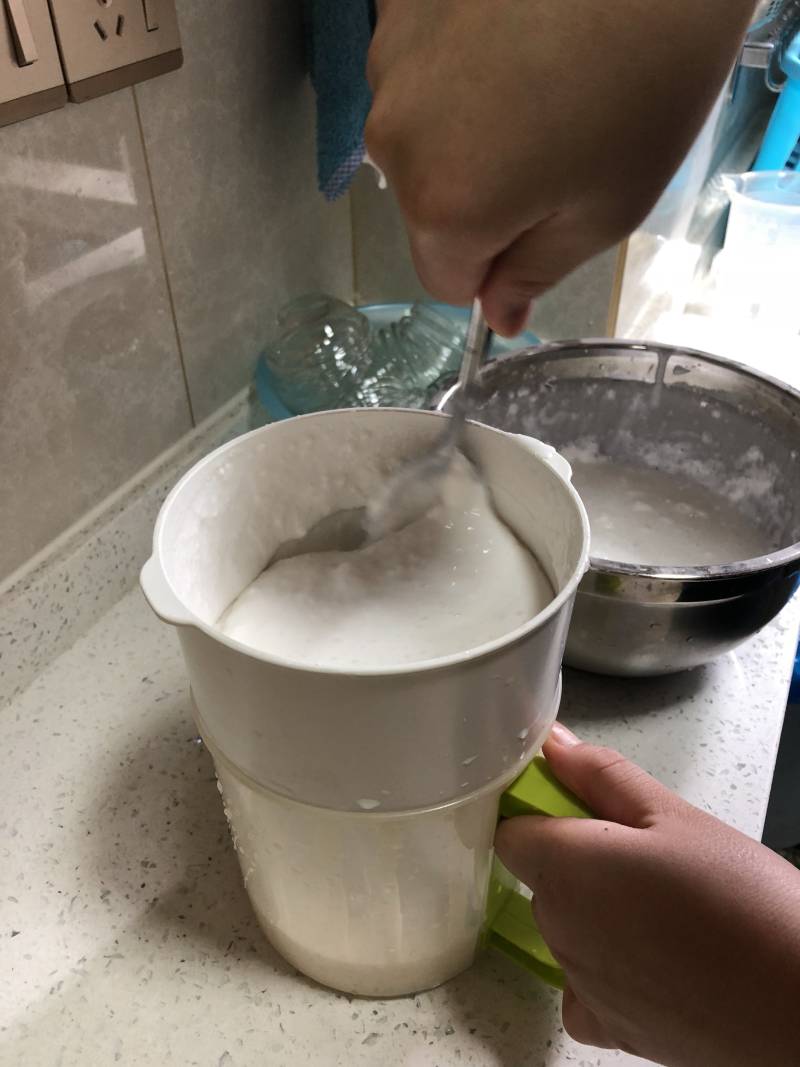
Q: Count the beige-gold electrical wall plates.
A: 2